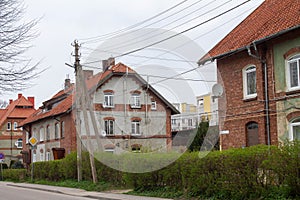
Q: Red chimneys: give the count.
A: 3